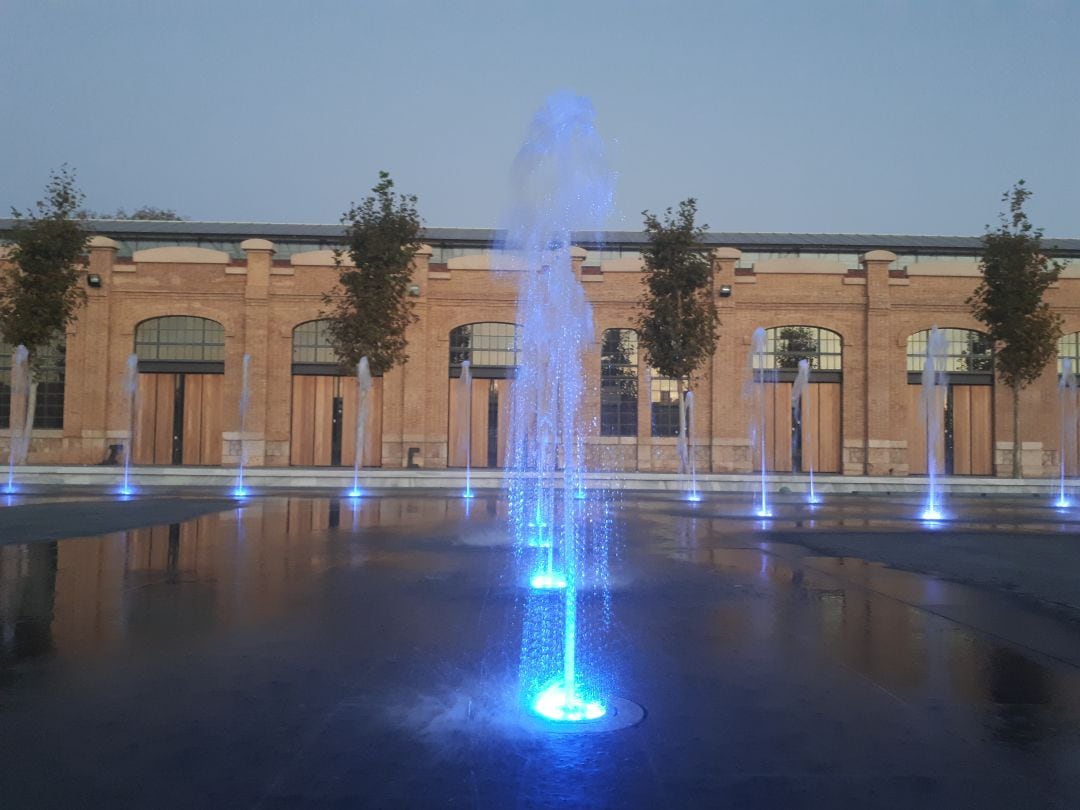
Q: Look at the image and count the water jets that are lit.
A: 15